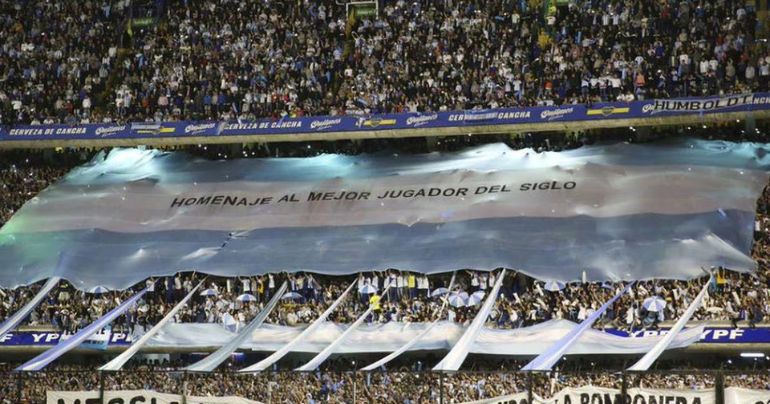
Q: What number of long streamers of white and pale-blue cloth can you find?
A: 10